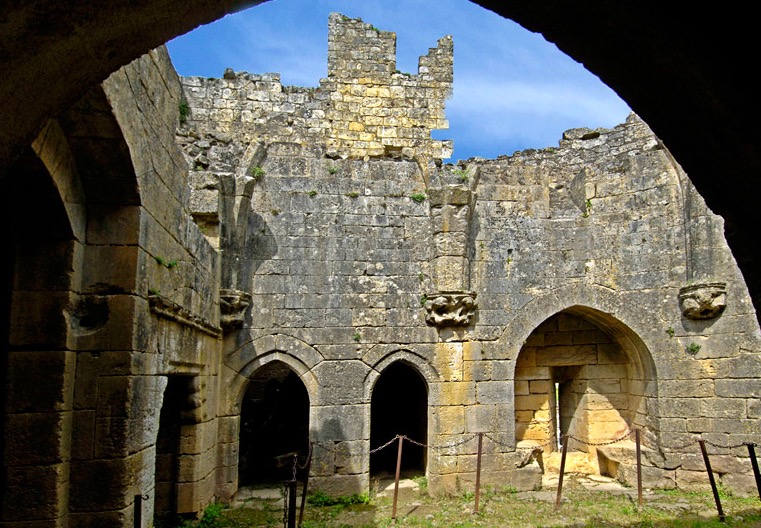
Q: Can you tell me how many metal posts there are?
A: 9